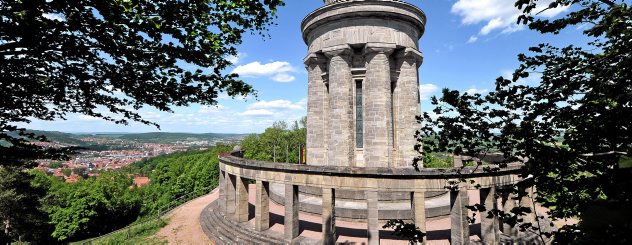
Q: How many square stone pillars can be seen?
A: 12